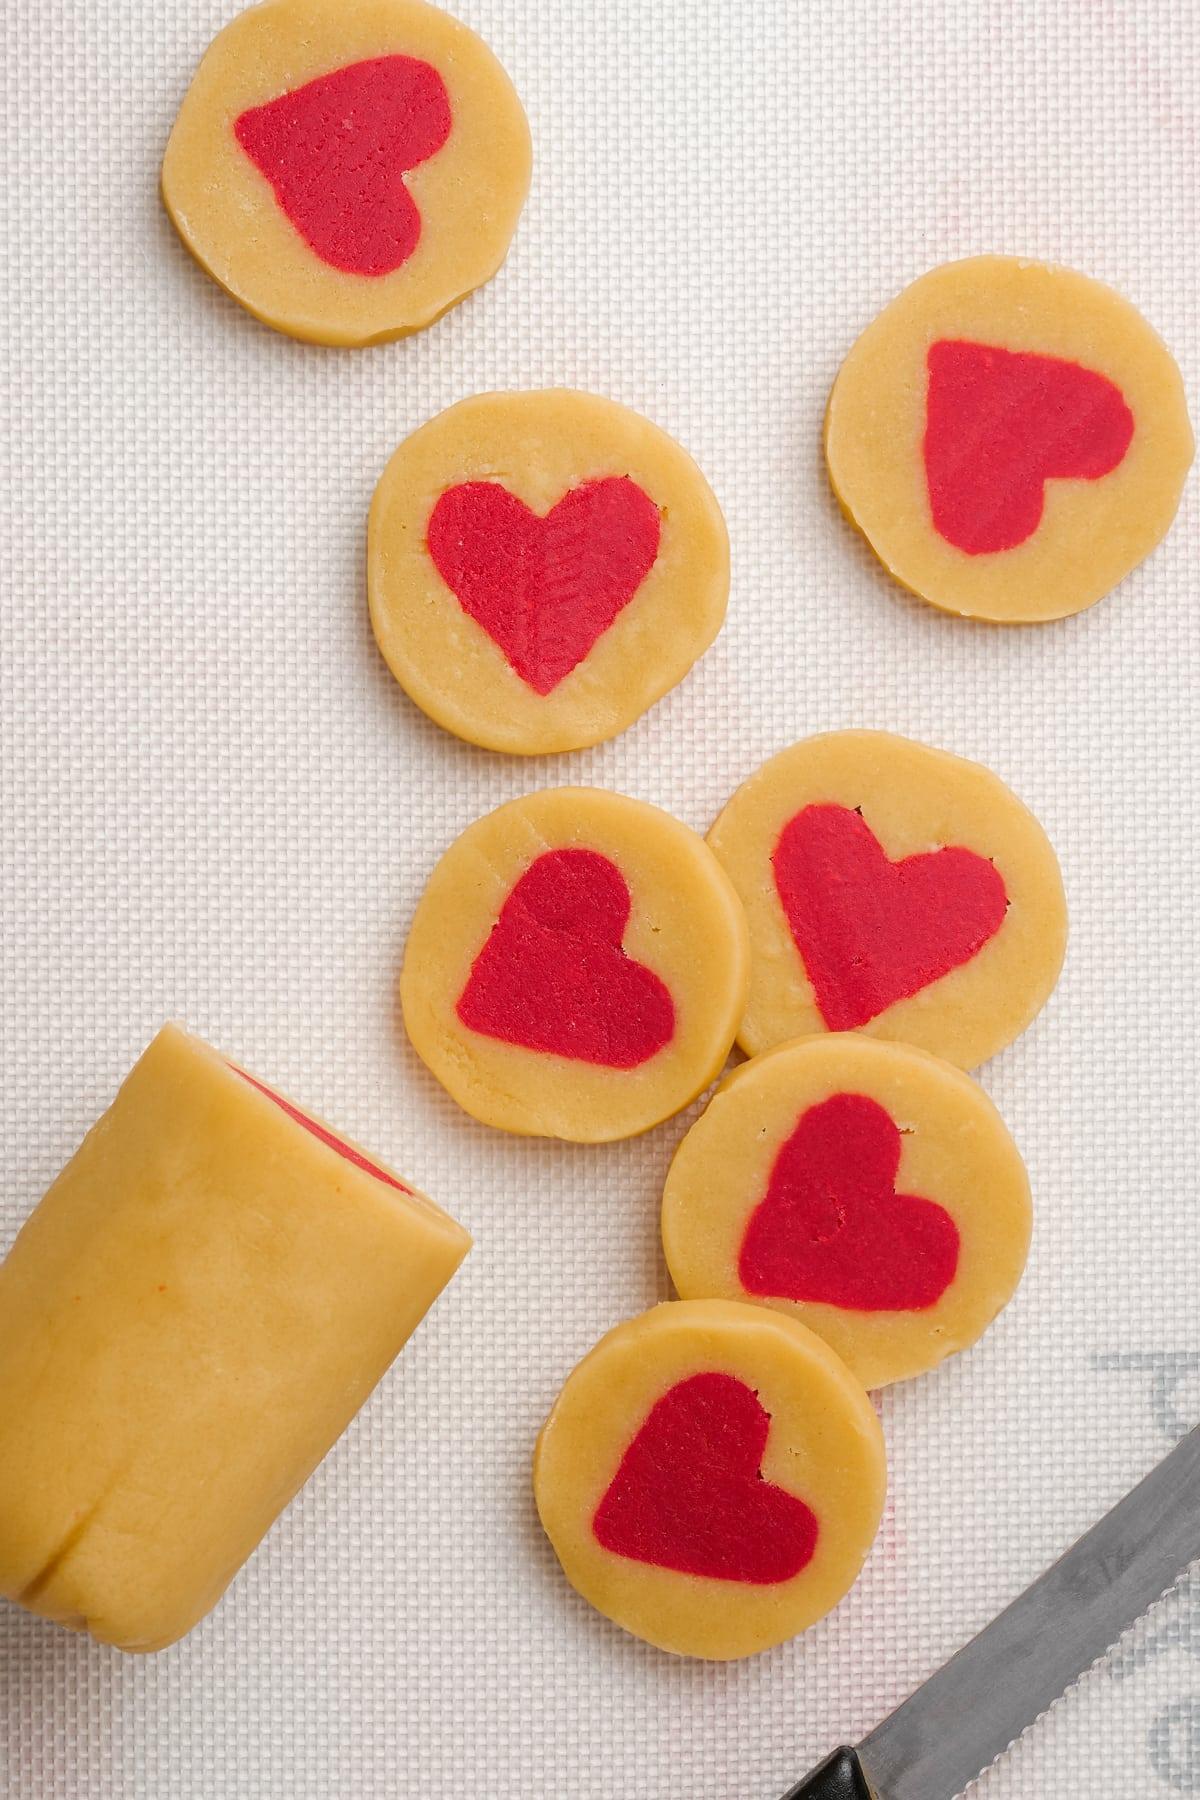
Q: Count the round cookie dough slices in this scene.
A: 7